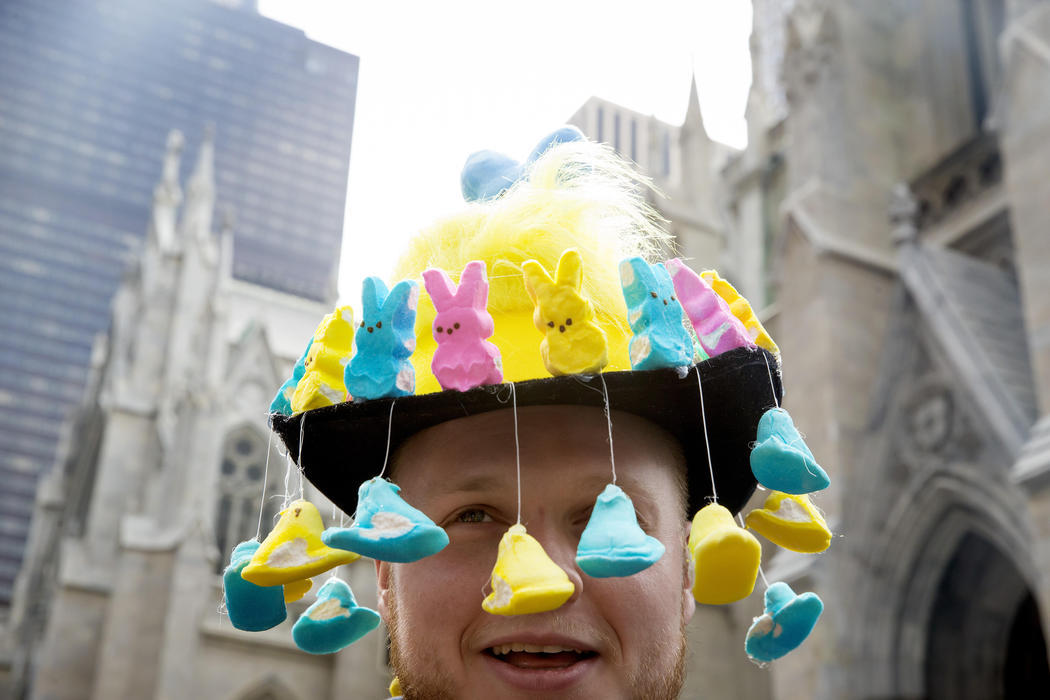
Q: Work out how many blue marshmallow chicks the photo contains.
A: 6